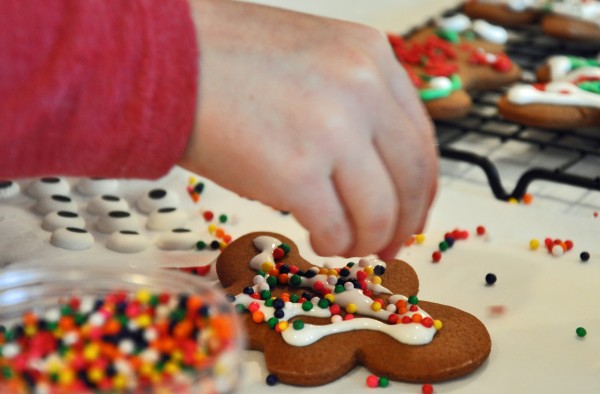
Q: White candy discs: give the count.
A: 12